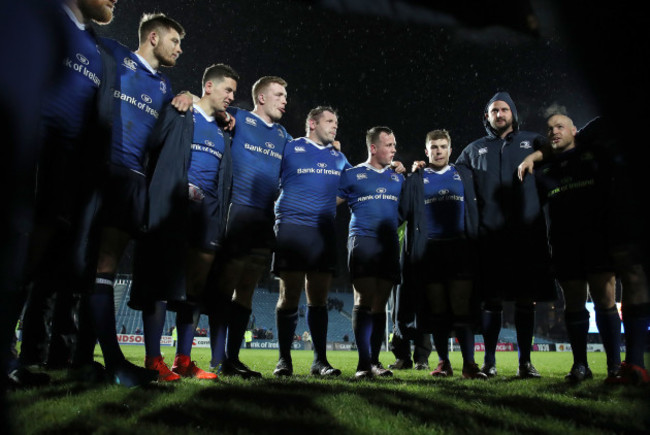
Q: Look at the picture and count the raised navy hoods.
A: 1